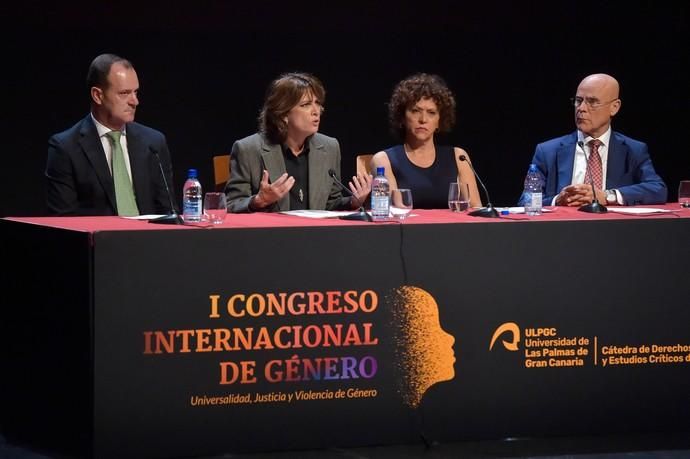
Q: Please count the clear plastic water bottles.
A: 3